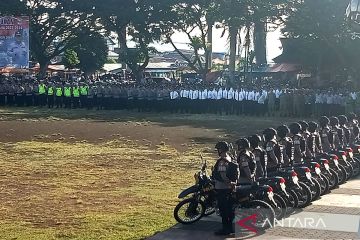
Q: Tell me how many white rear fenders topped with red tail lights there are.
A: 10